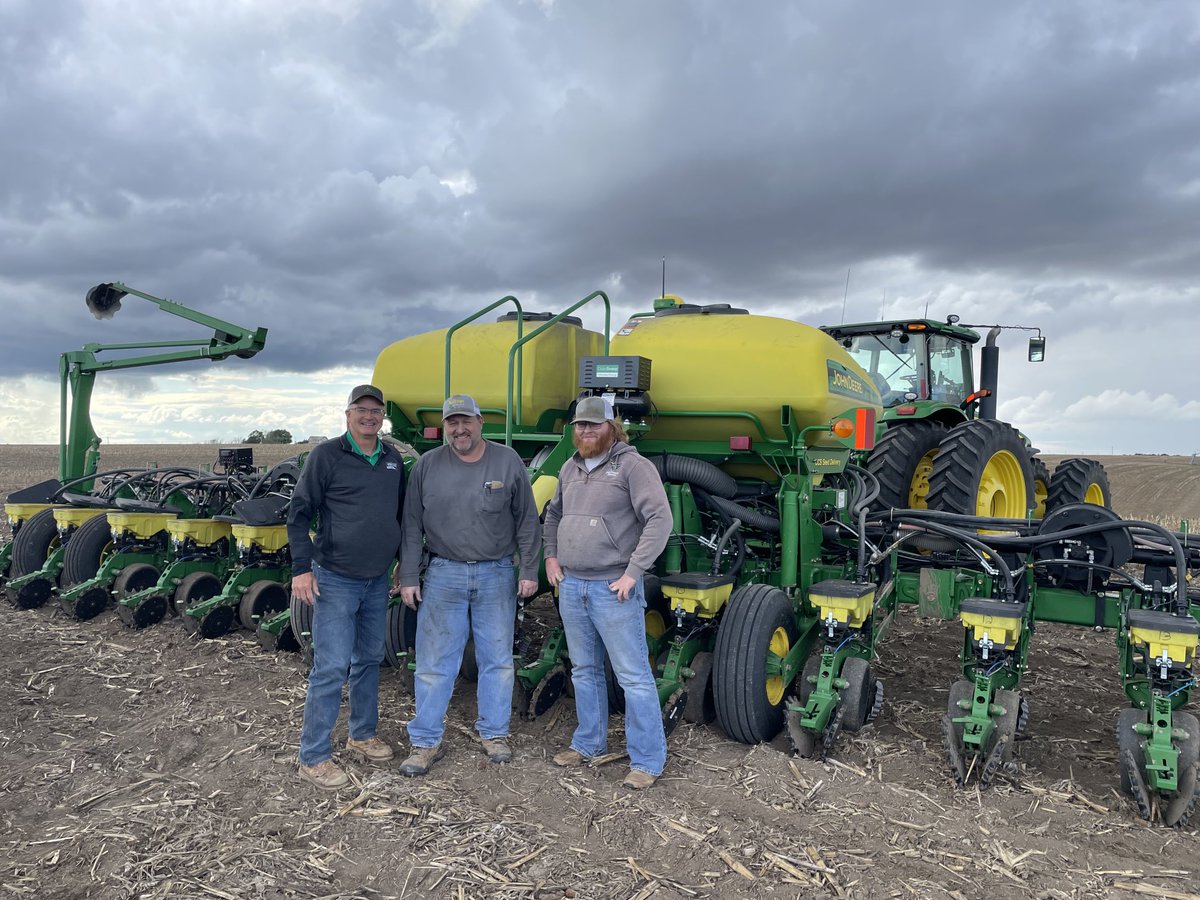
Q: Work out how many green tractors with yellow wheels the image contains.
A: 1